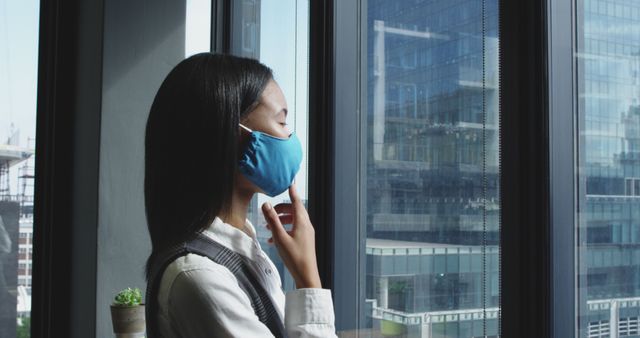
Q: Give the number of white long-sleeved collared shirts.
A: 1